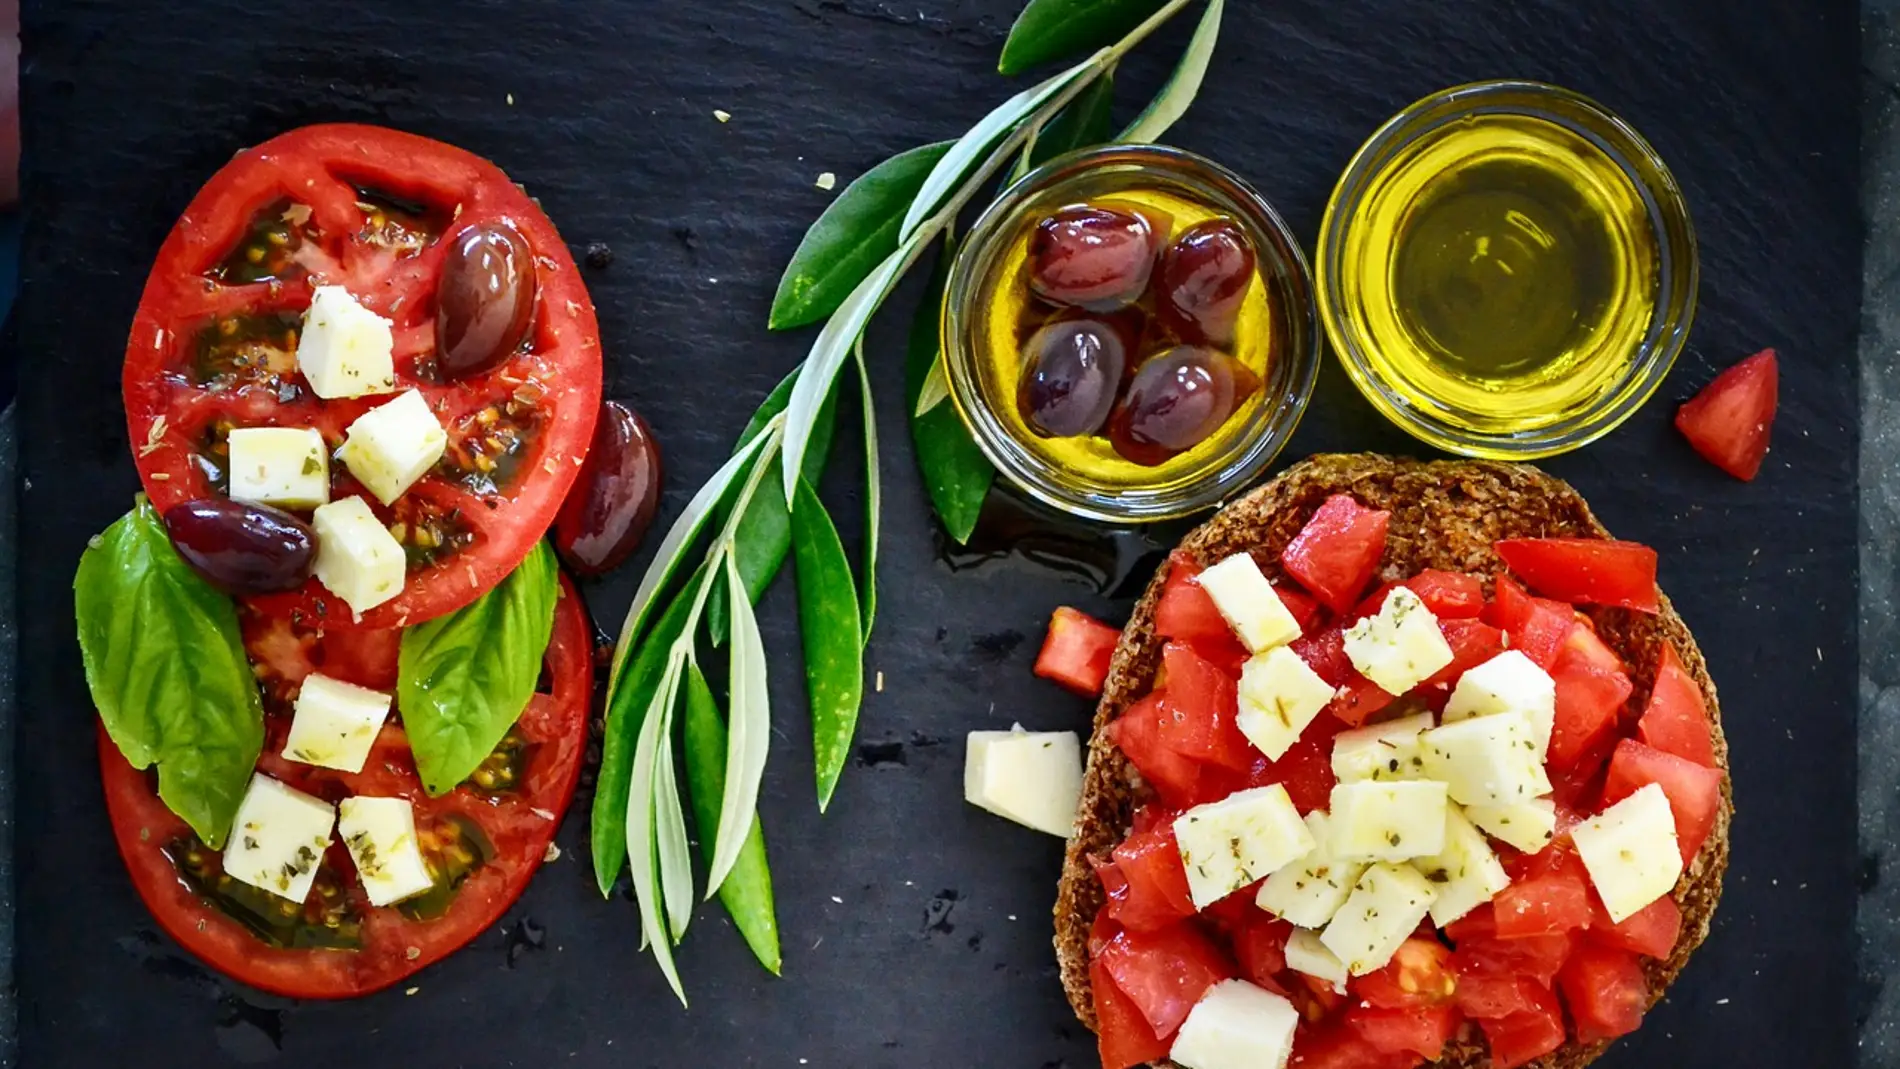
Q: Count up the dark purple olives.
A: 7